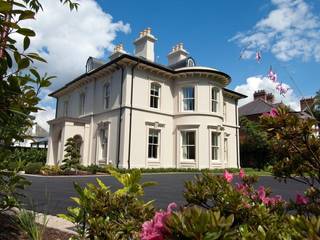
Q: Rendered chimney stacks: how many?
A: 3